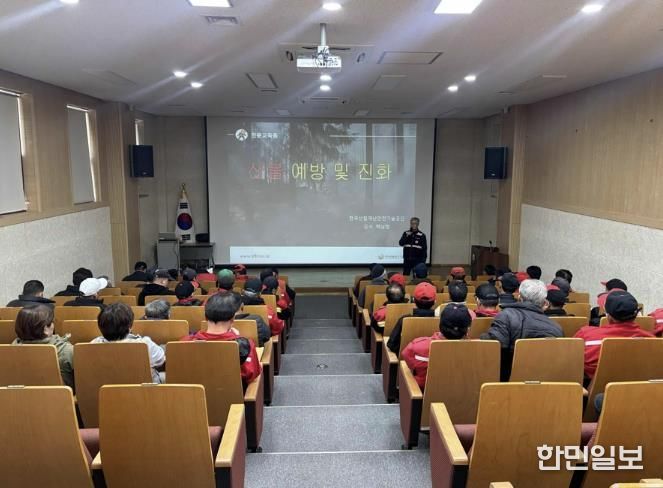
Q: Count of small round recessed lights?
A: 9